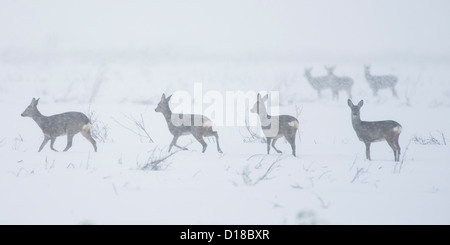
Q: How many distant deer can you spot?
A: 3